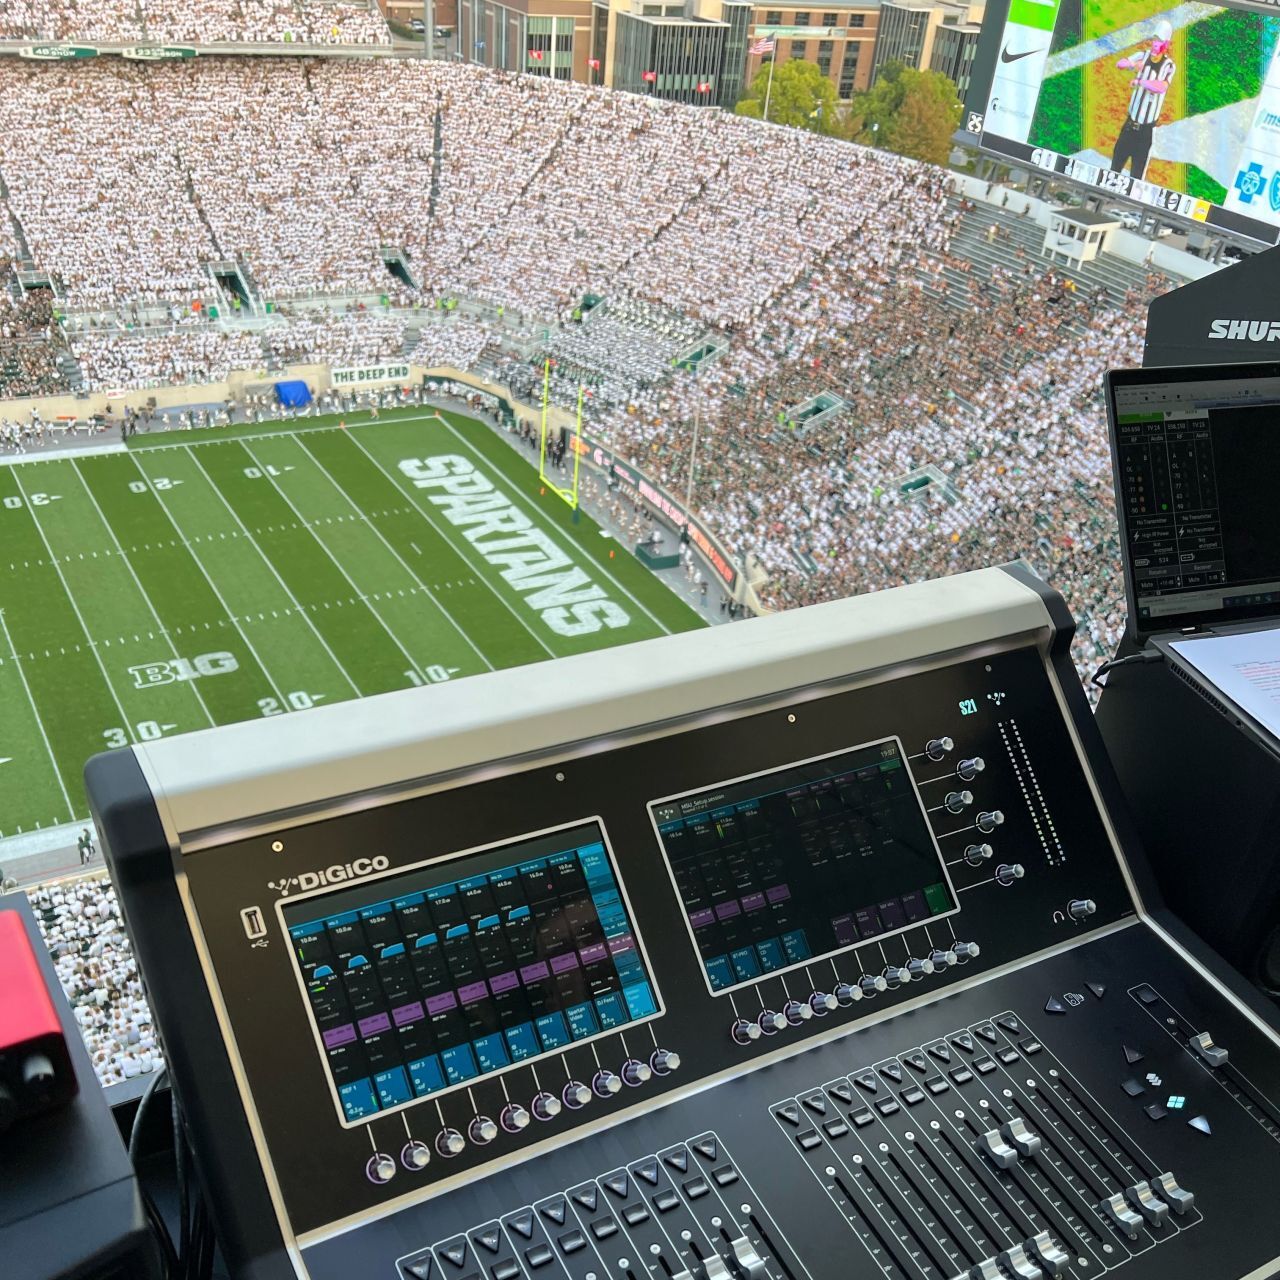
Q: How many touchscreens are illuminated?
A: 2